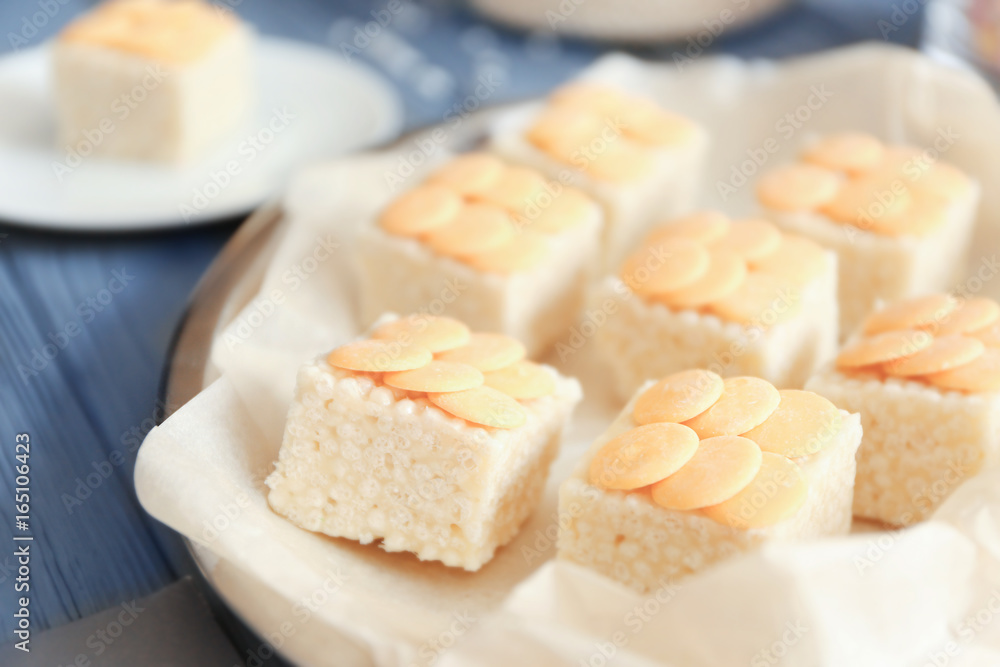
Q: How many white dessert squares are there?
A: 8